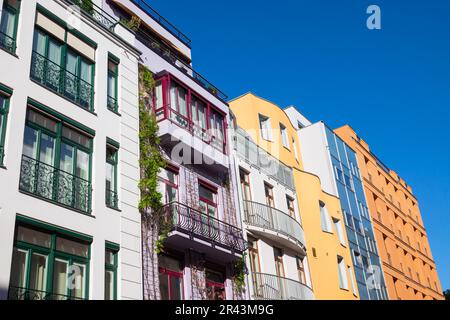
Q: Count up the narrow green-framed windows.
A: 3